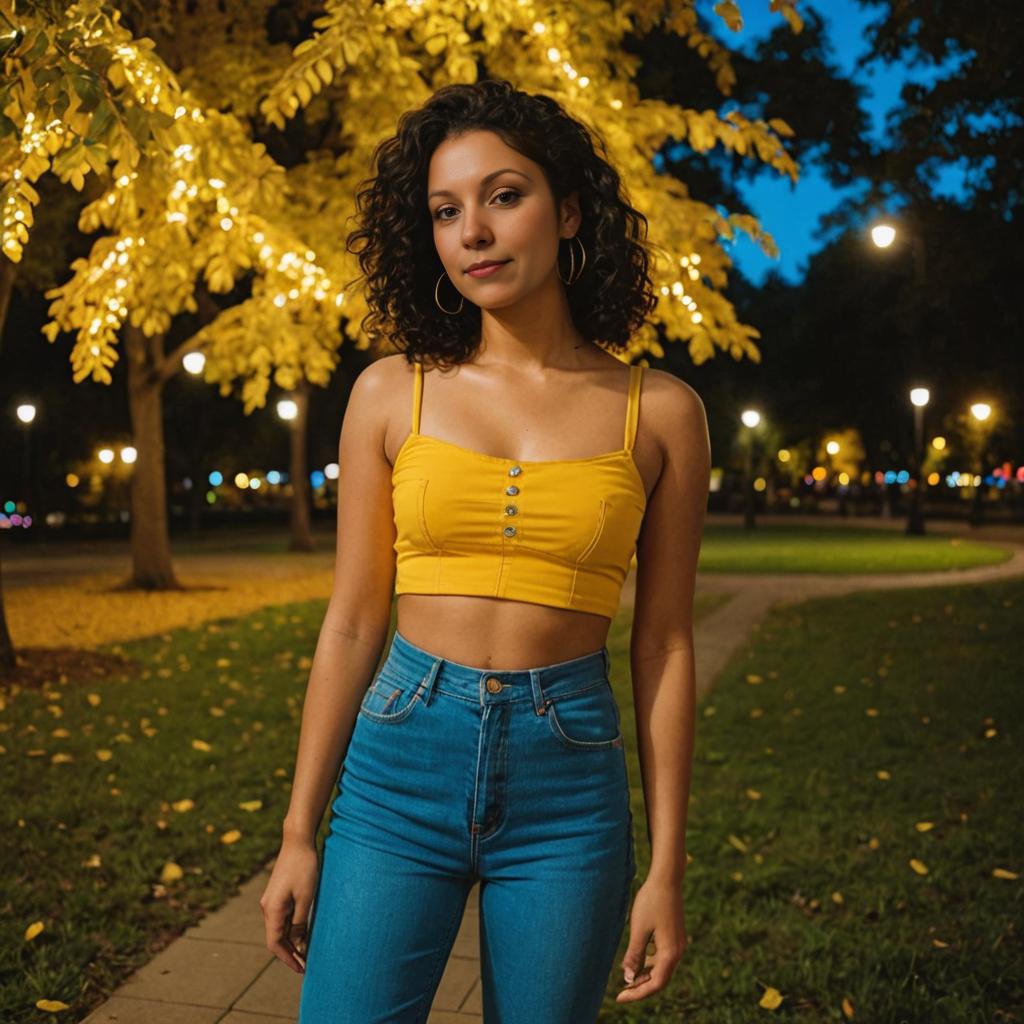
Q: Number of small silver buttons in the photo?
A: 4